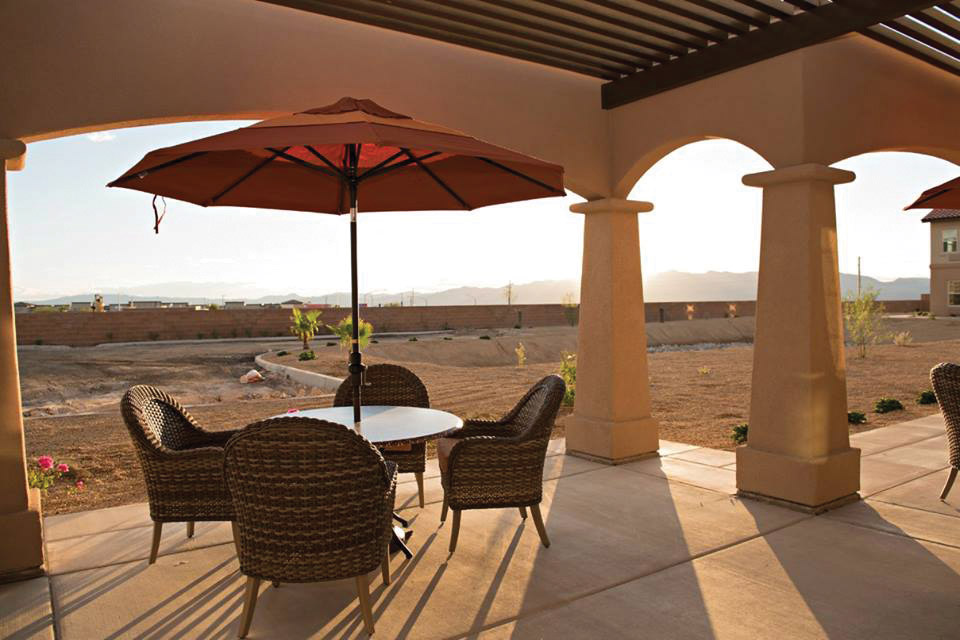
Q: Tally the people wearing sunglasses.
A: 0